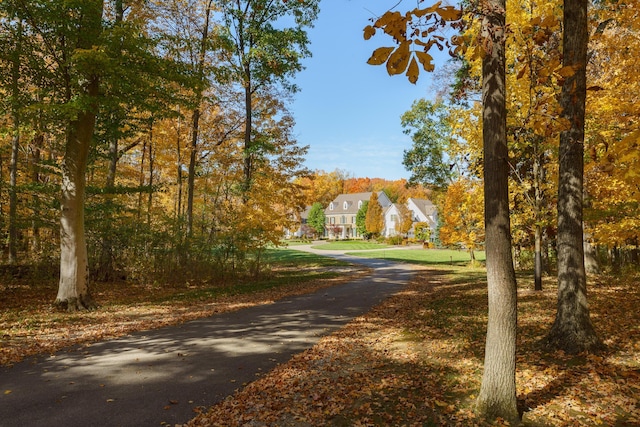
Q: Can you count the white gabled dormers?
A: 3